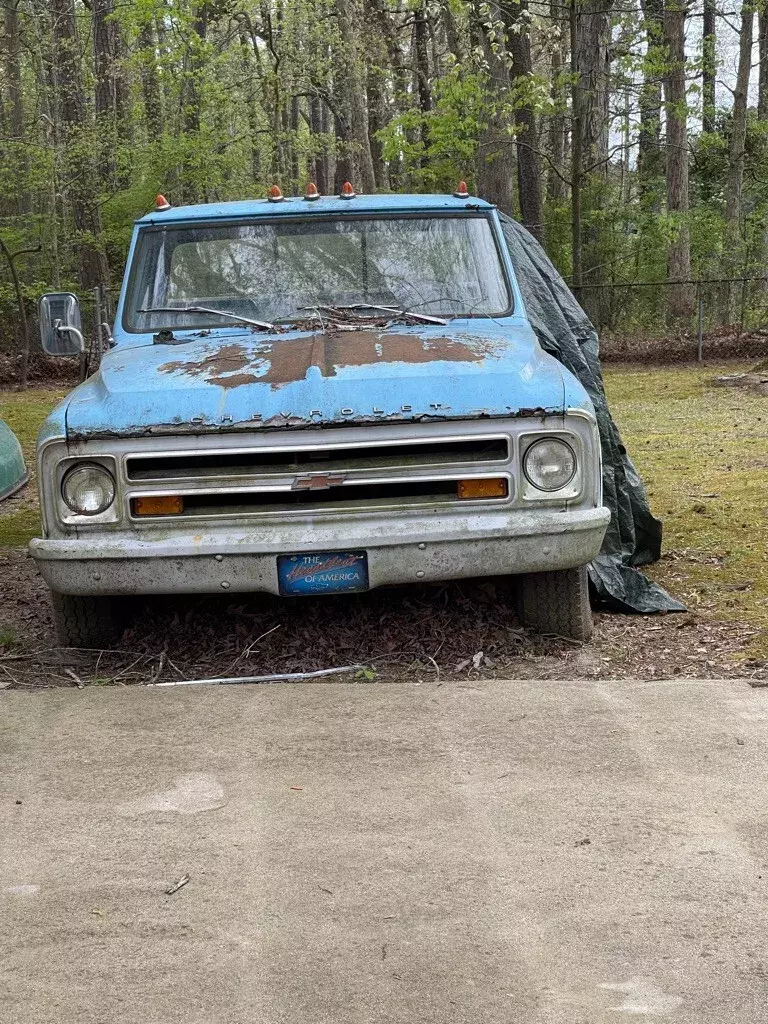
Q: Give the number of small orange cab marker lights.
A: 5